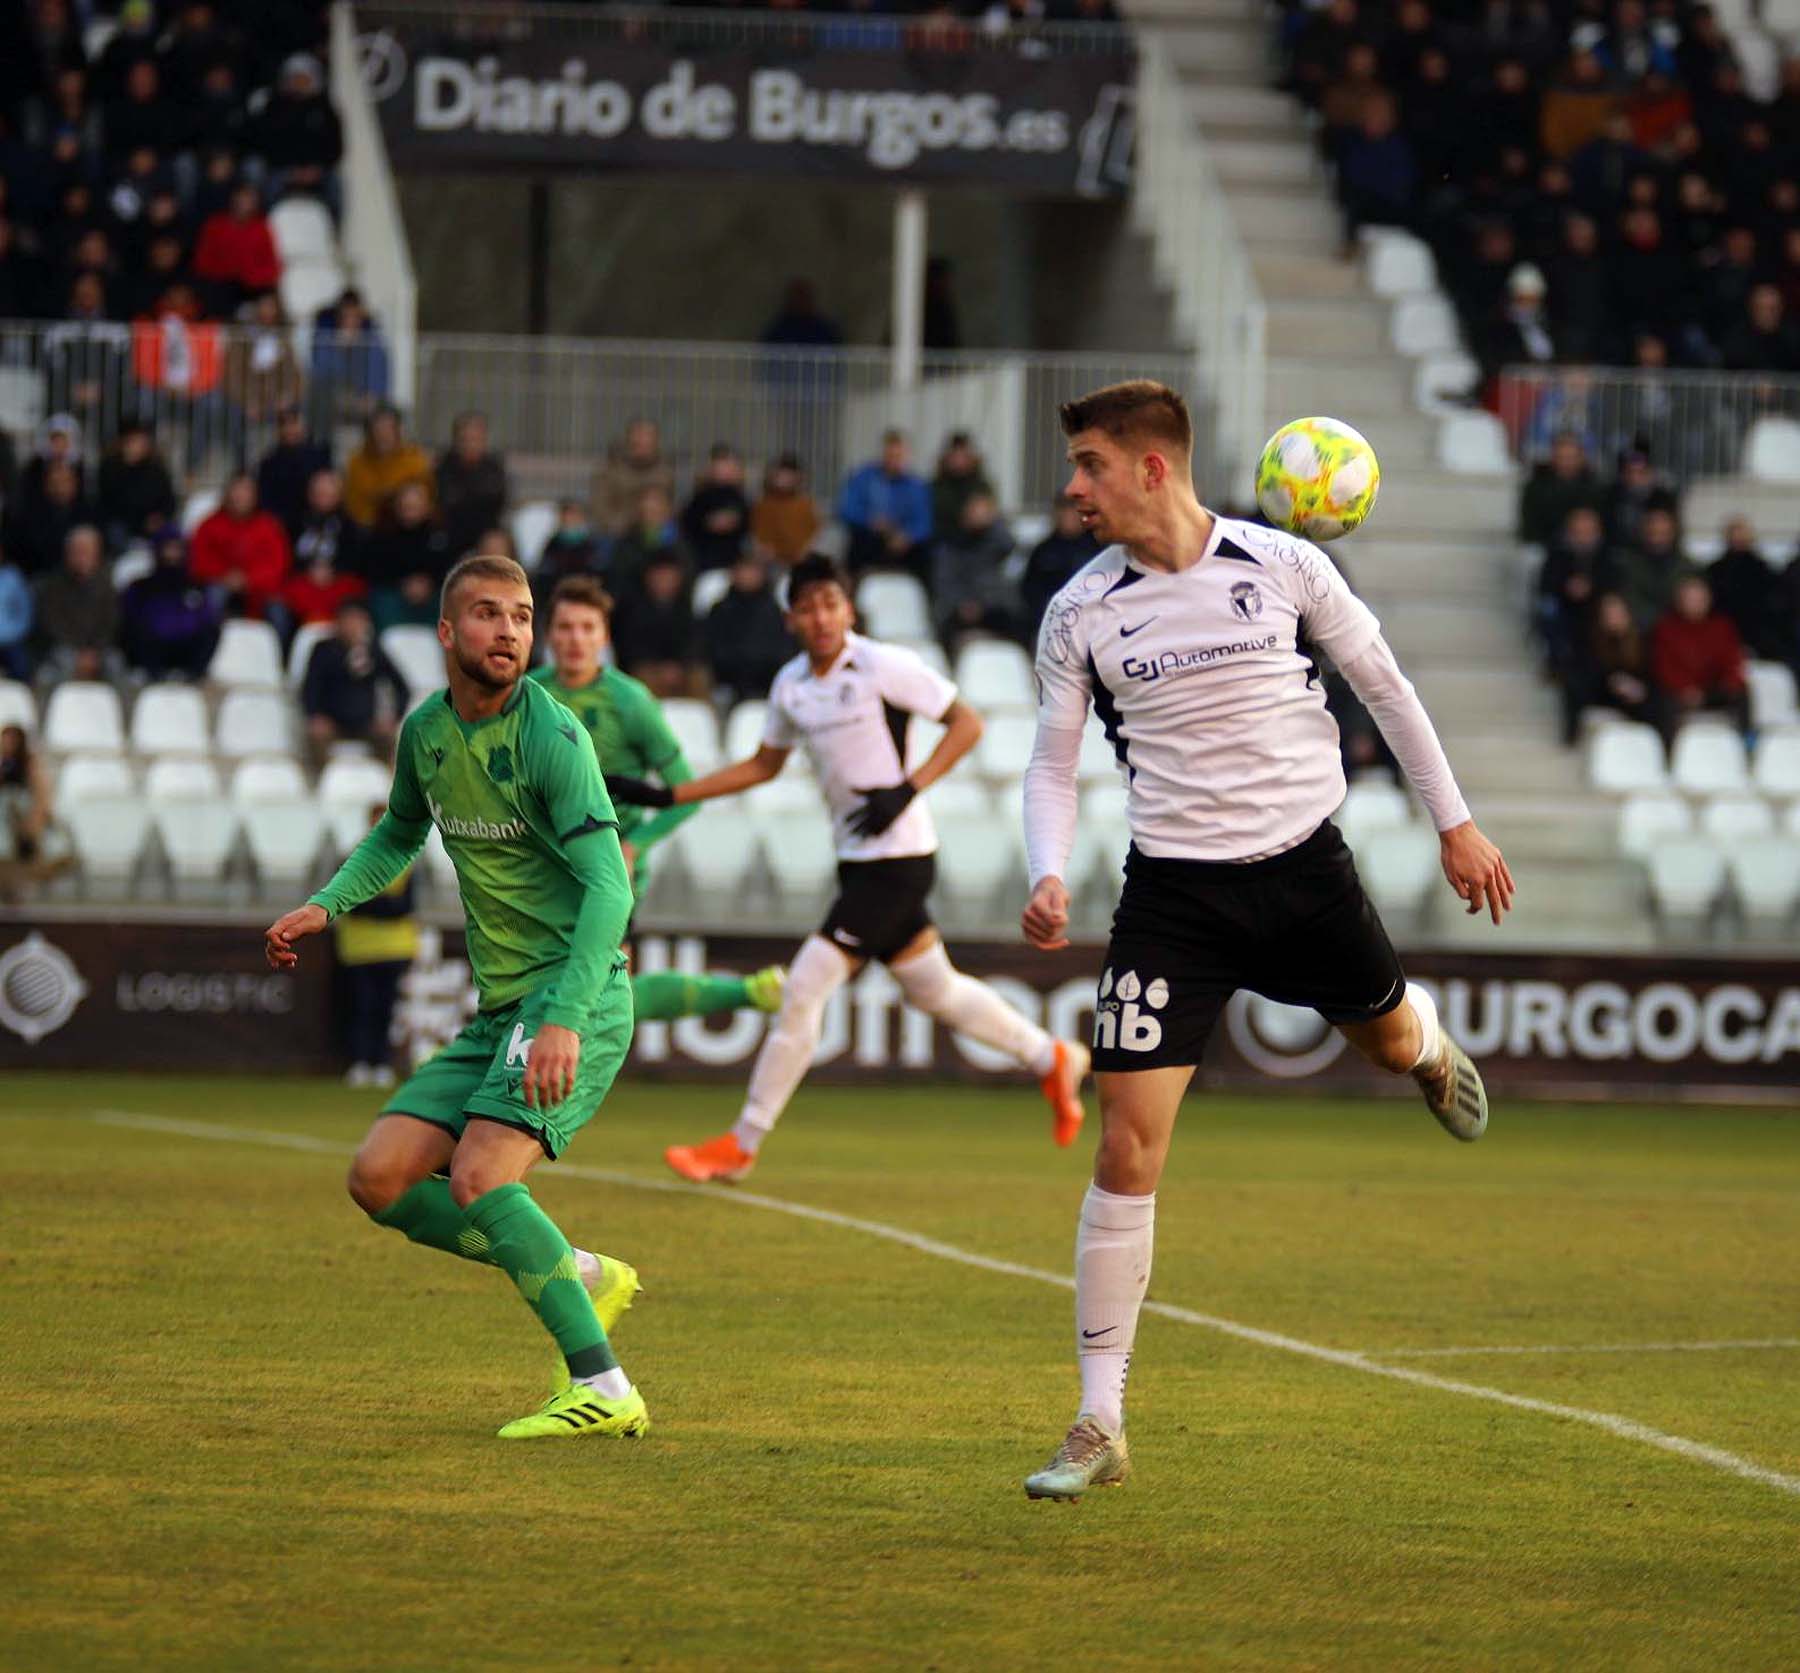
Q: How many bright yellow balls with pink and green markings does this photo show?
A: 1